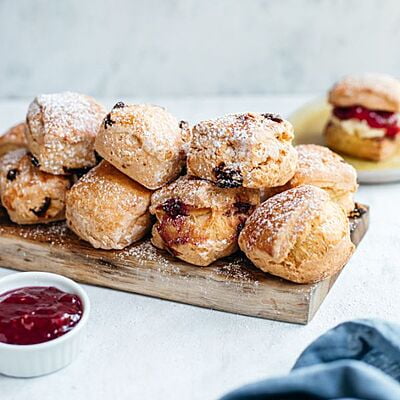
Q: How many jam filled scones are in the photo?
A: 1